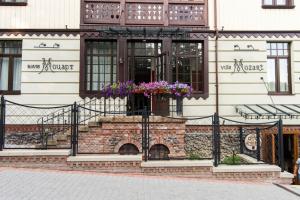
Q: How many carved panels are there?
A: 3